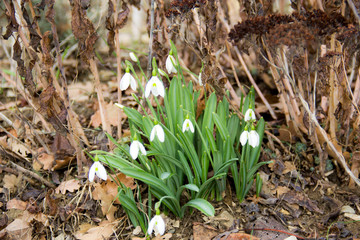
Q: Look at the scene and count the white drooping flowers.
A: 11